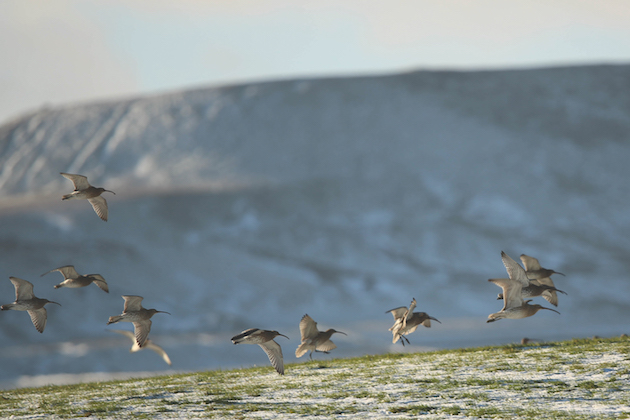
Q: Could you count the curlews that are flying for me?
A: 11